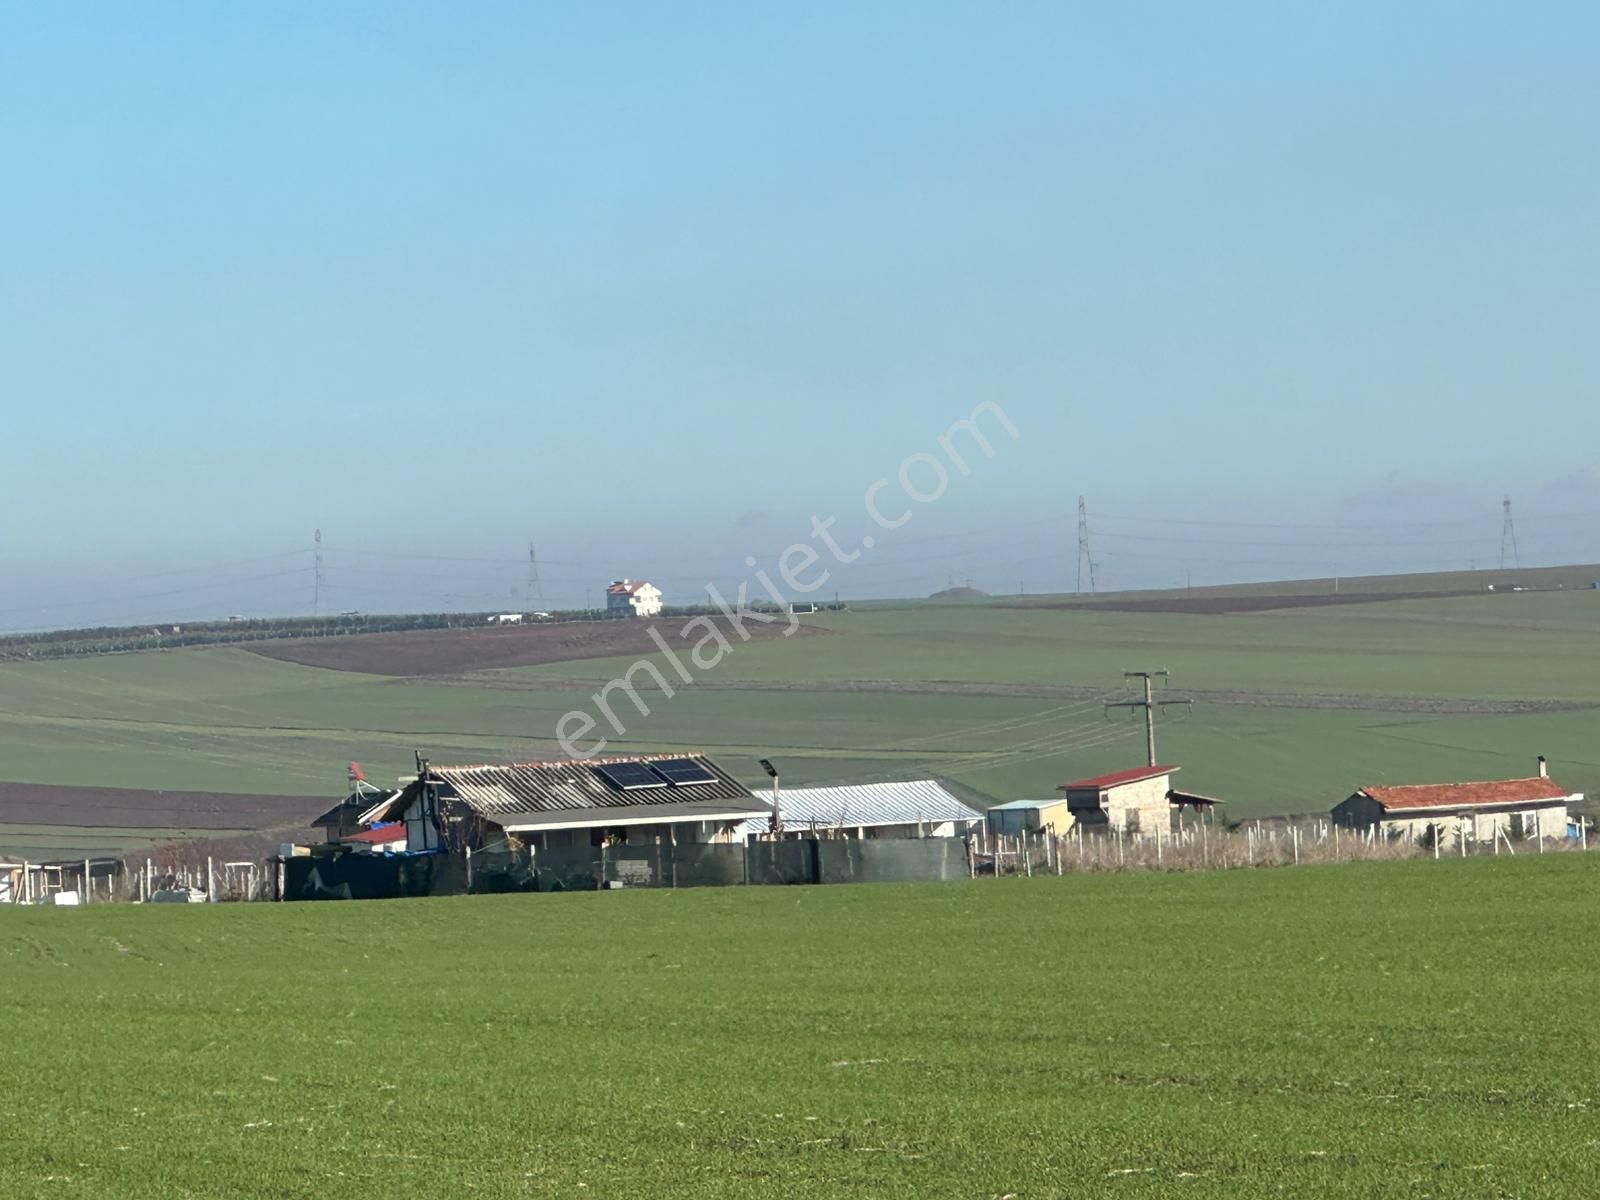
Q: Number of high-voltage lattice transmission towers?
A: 4